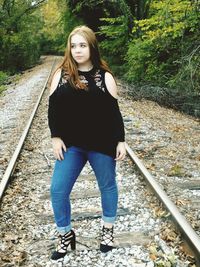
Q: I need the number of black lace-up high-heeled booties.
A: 2